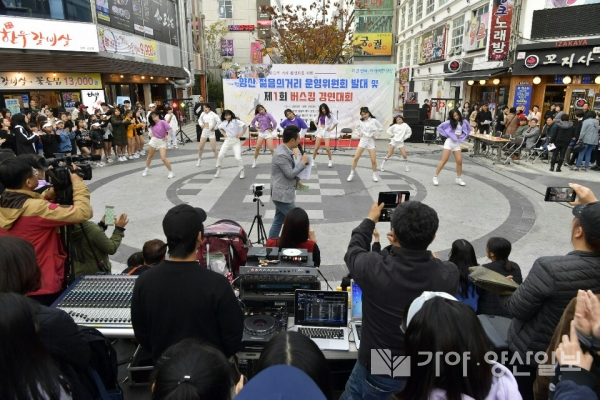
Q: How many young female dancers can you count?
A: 9